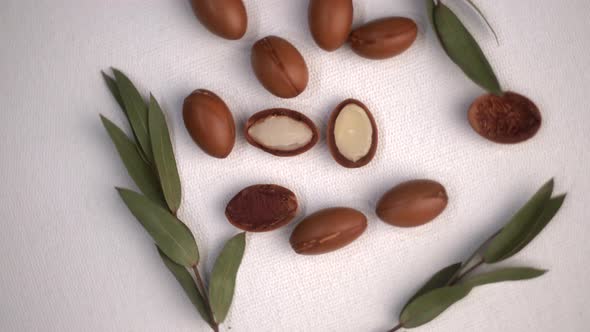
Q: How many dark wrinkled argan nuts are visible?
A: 2